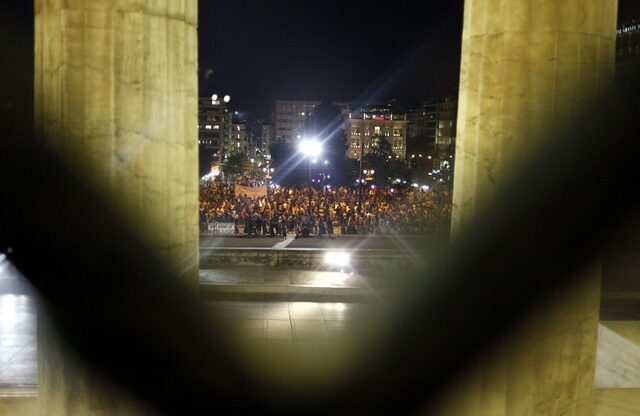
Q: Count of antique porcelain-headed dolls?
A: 0